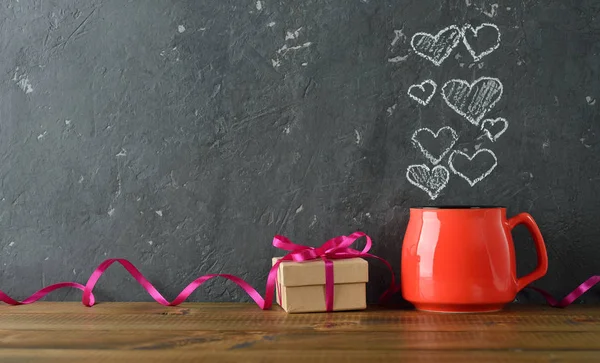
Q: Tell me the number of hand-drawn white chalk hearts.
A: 8